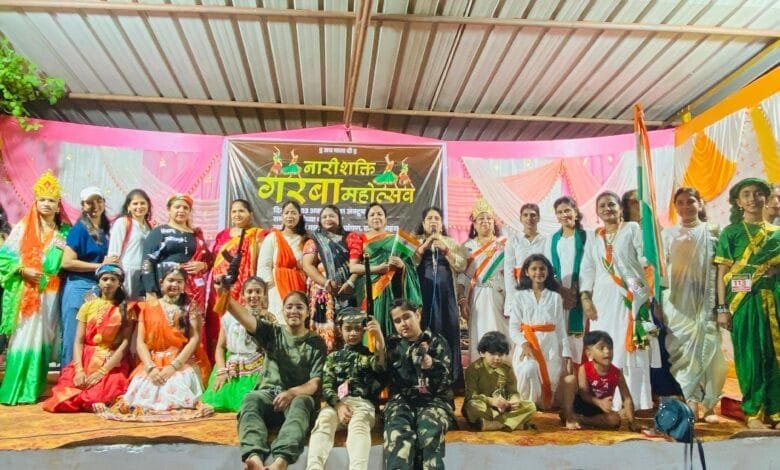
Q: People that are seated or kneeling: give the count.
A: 9